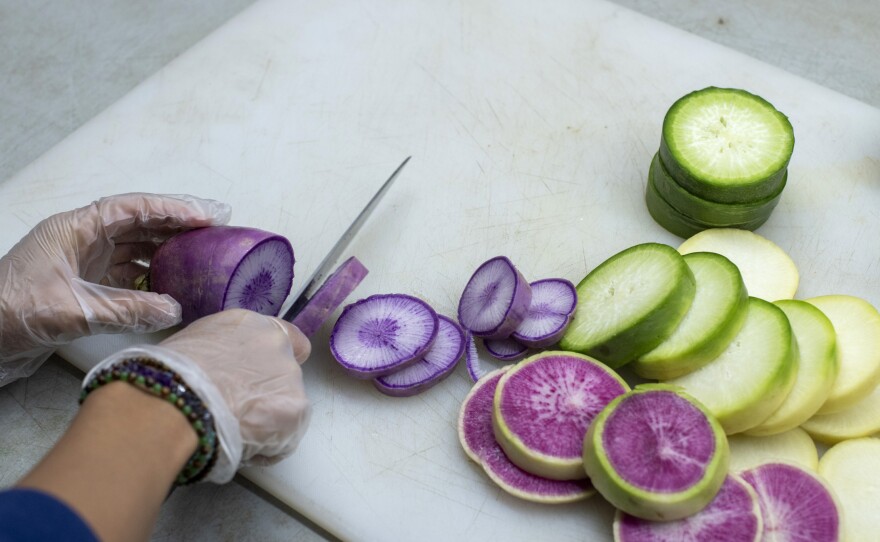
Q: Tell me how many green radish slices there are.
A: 7